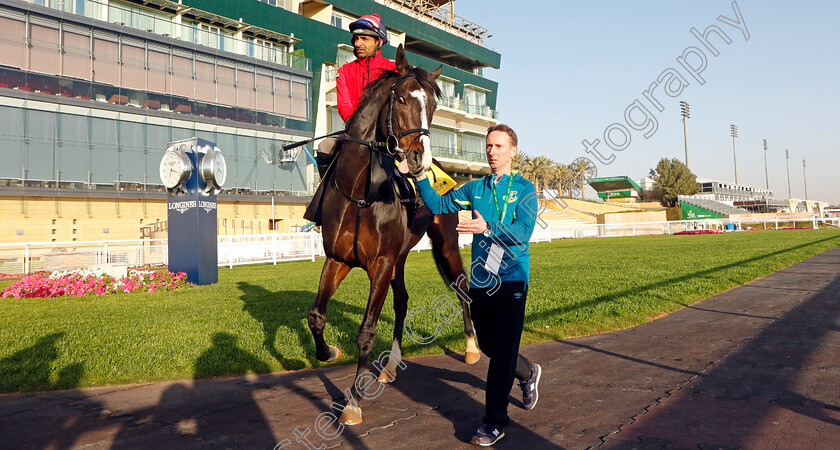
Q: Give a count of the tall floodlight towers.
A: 5